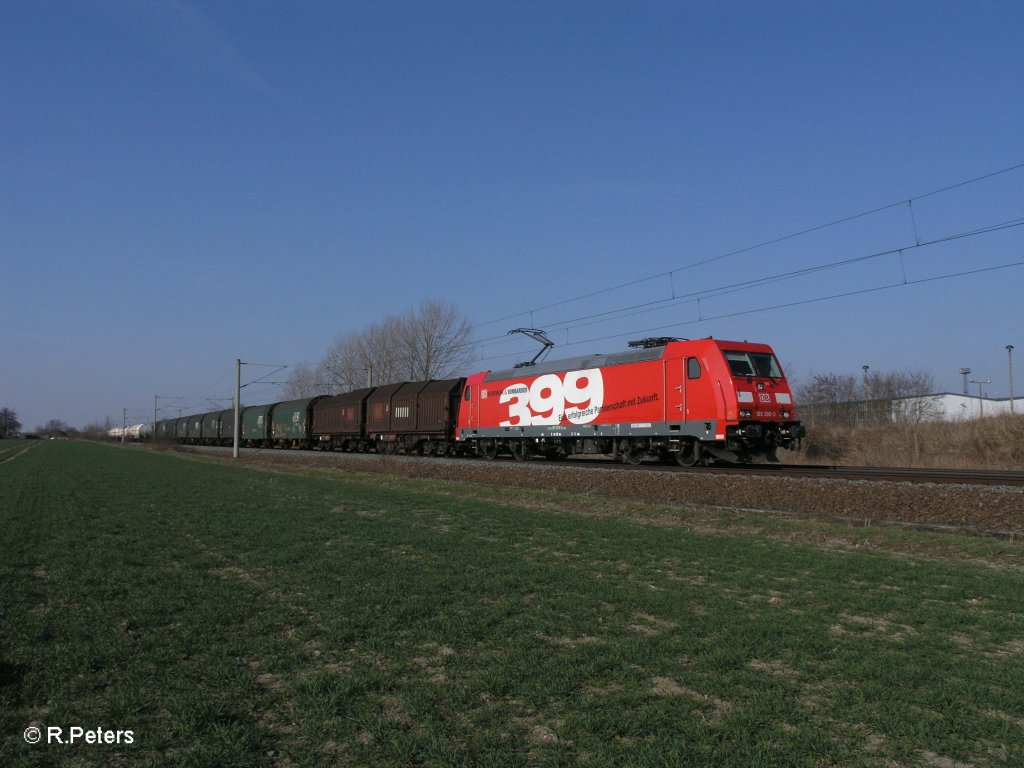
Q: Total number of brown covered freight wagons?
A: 2